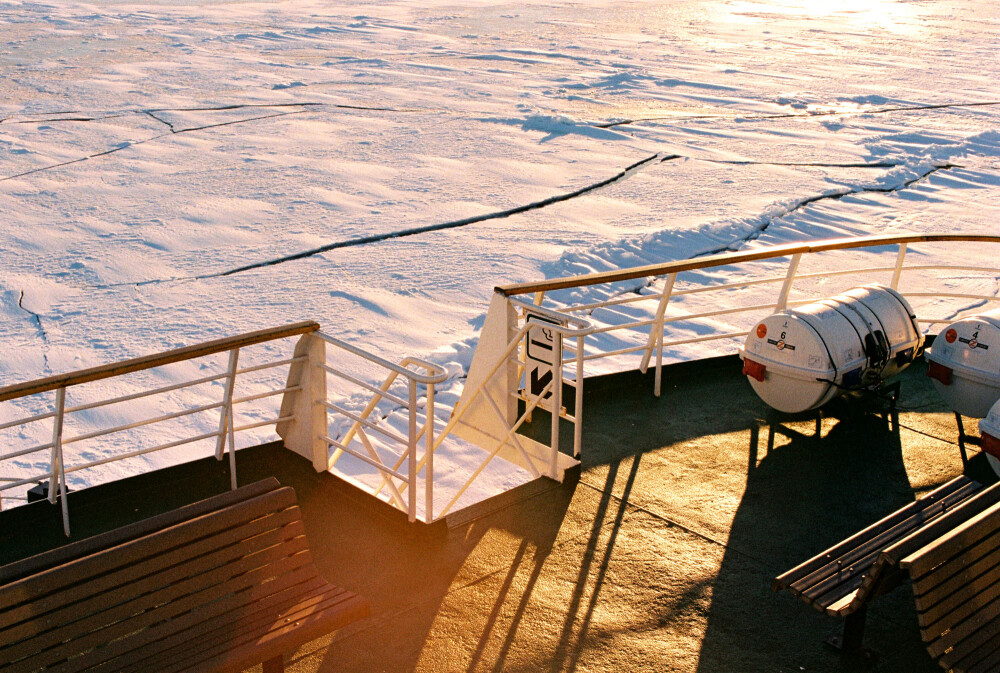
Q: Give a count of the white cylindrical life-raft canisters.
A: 3